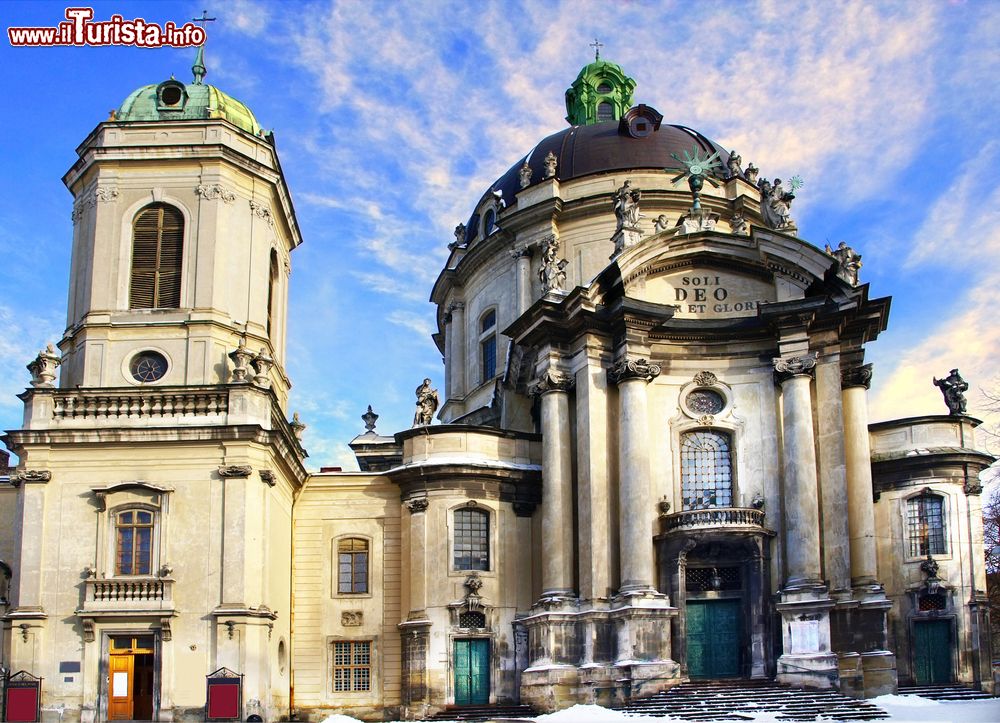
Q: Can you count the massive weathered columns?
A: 4